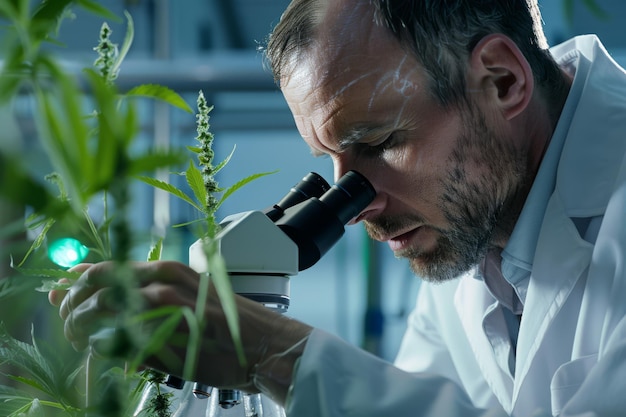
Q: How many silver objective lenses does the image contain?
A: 2